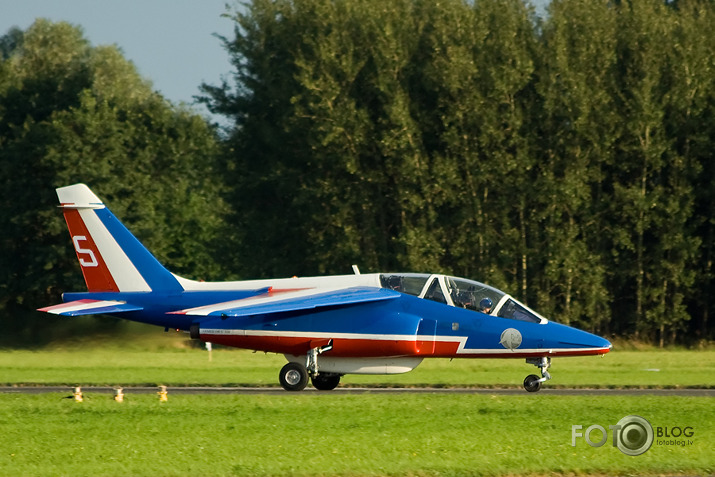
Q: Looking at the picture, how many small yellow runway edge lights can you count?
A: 3